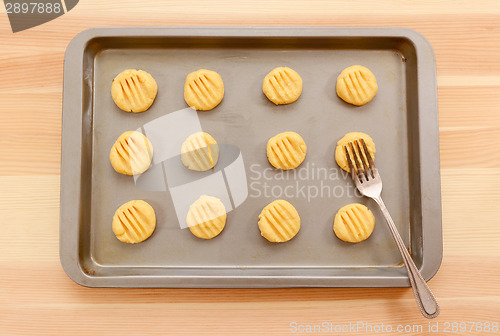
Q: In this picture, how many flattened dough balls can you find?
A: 12